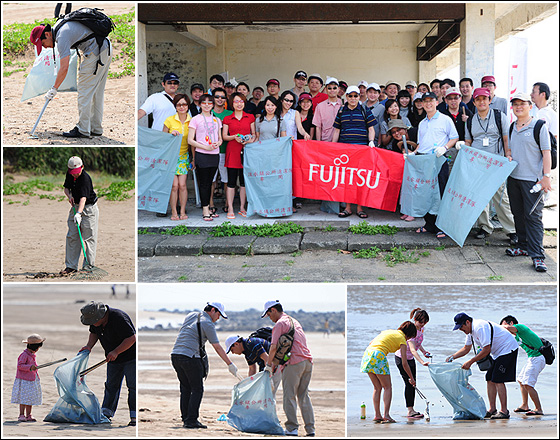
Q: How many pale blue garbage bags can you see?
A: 8